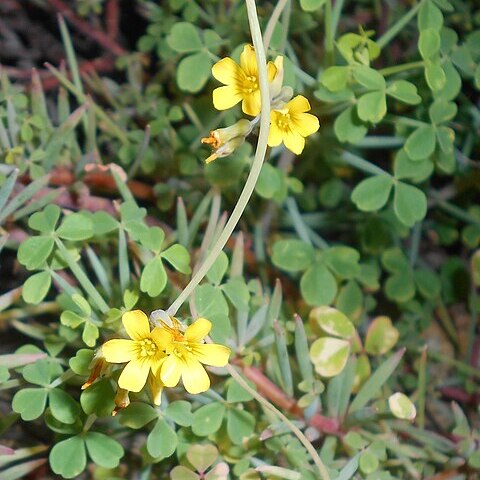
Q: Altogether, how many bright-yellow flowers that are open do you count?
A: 4